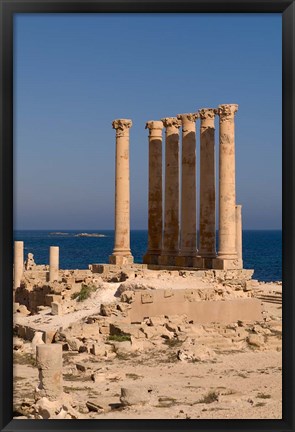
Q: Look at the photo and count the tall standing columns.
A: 6